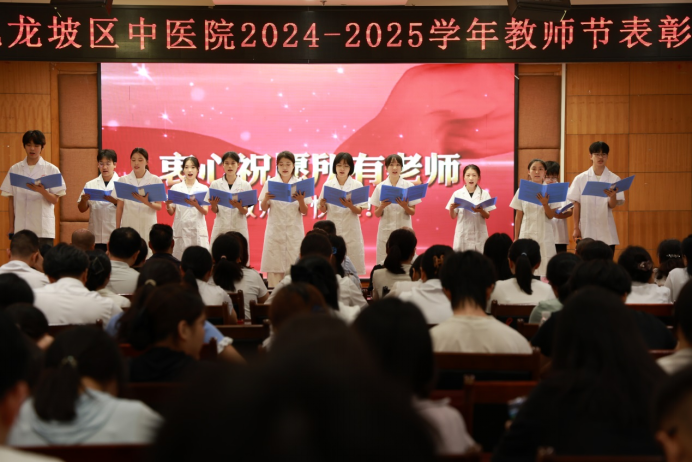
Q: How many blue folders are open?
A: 12